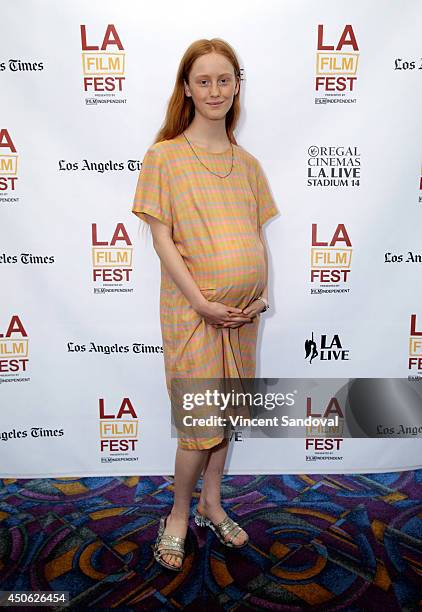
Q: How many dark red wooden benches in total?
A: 0